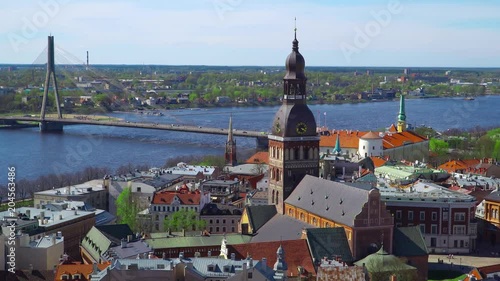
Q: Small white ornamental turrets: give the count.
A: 2